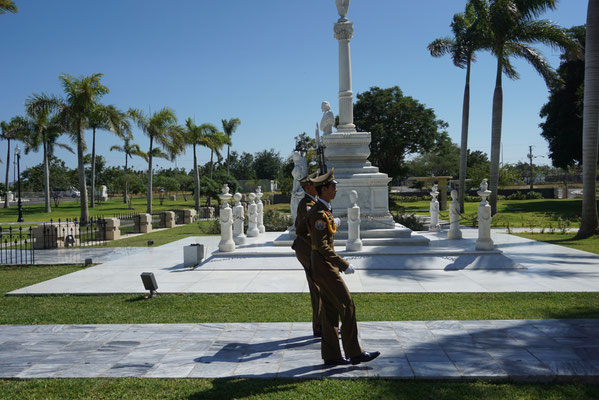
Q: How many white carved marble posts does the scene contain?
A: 8